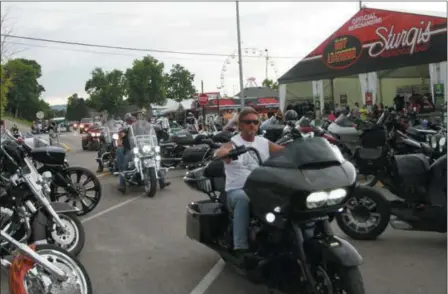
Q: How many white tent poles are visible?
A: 4